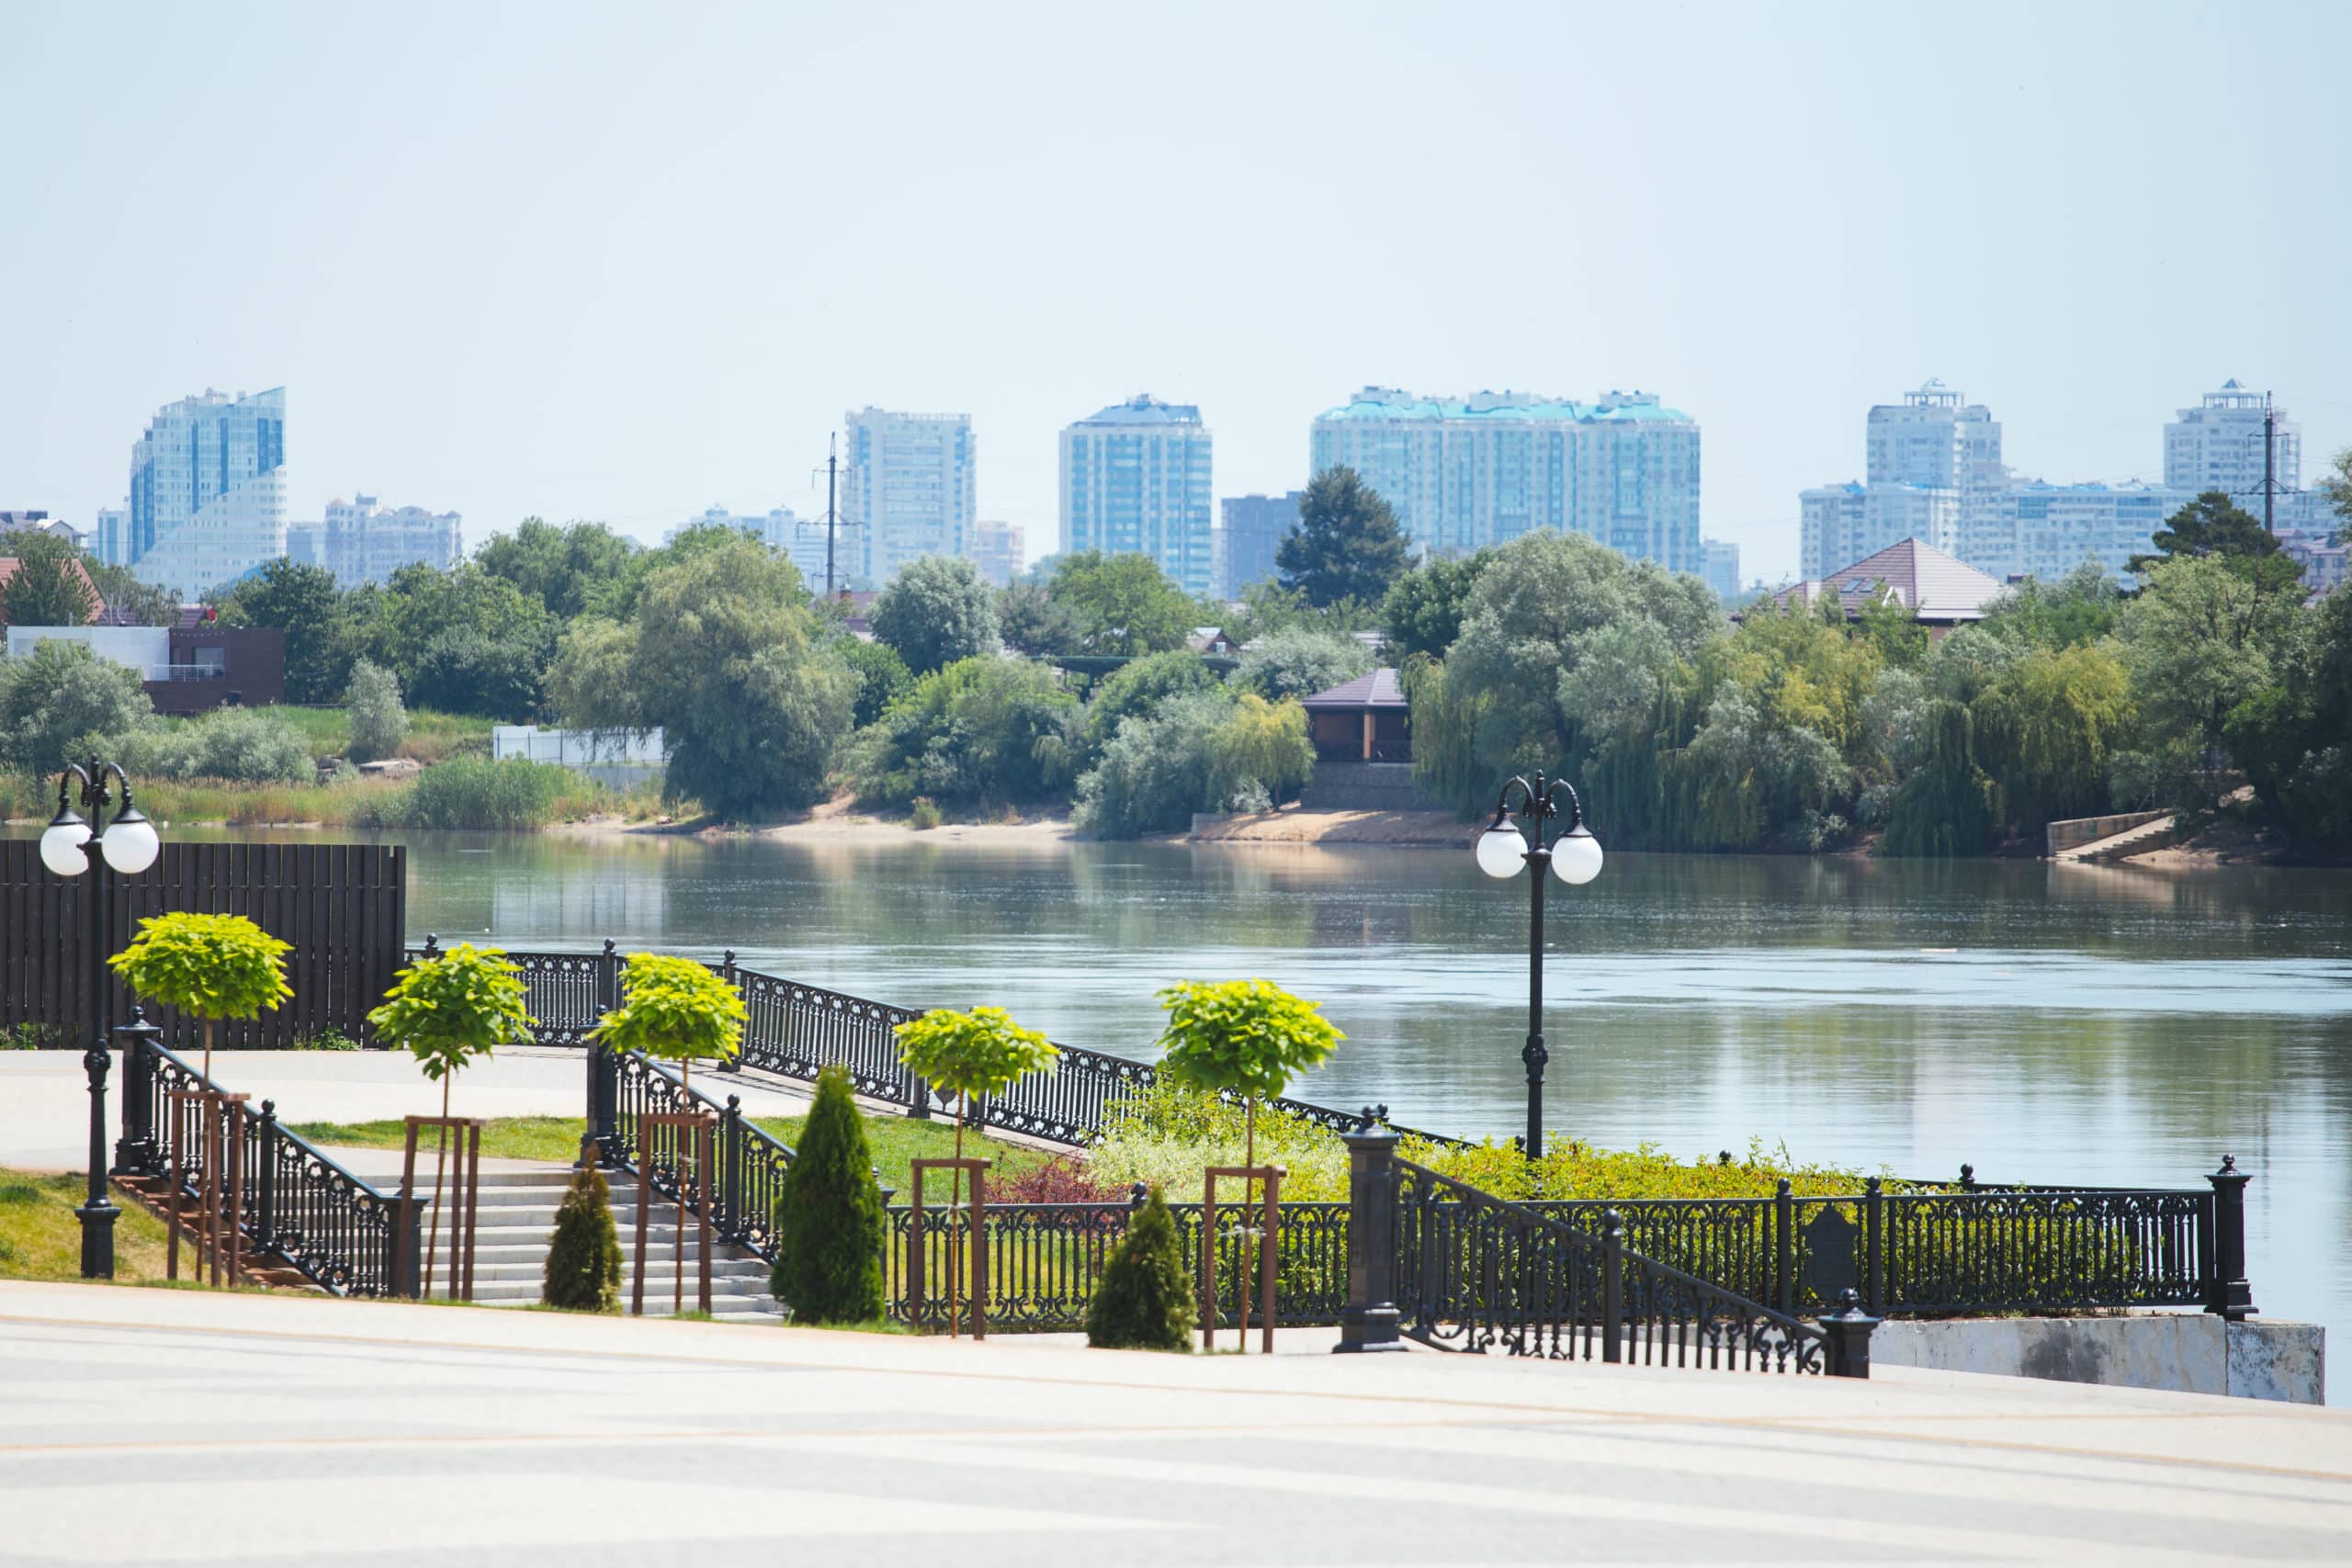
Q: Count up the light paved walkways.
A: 2